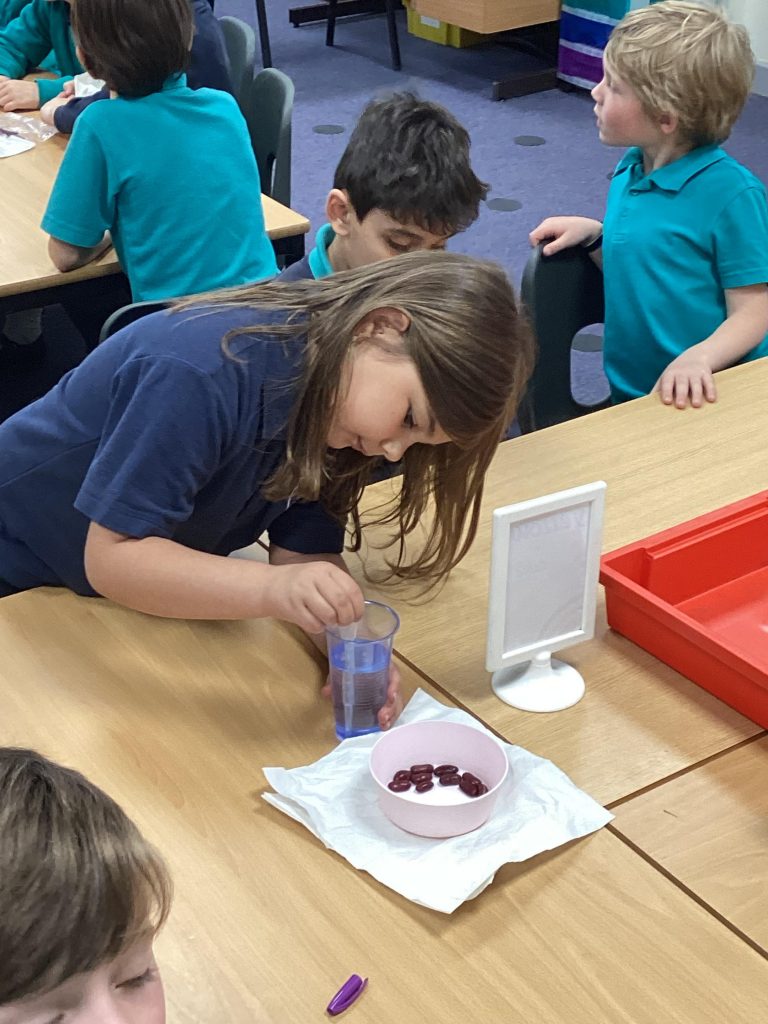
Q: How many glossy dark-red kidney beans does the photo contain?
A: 10